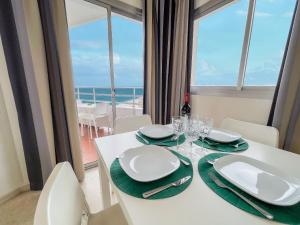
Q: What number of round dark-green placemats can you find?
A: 4